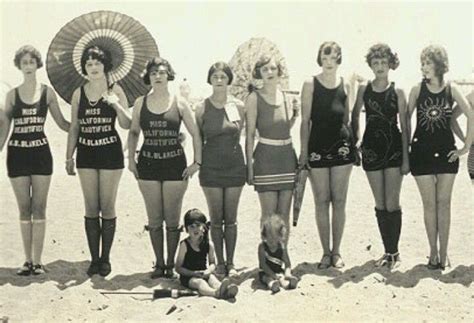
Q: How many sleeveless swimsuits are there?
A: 10